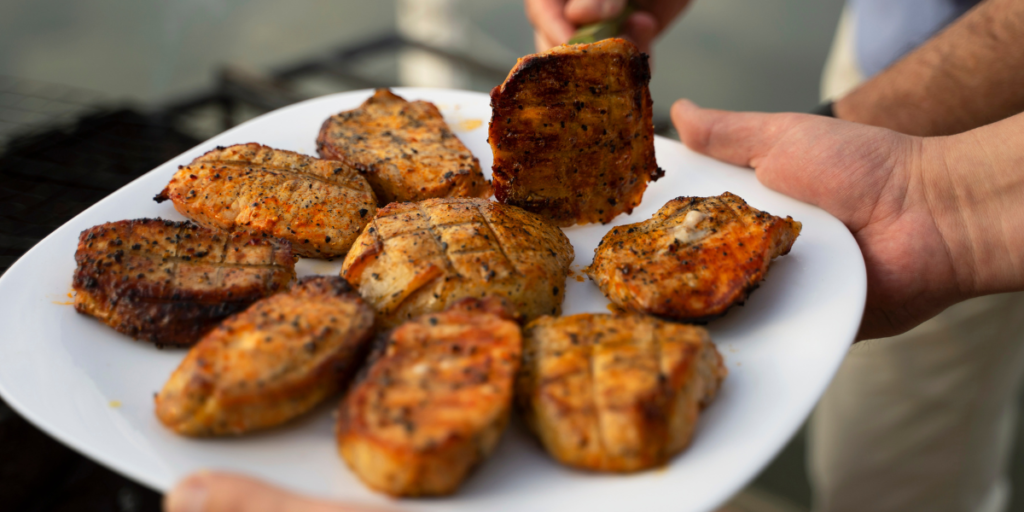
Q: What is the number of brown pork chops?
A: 9